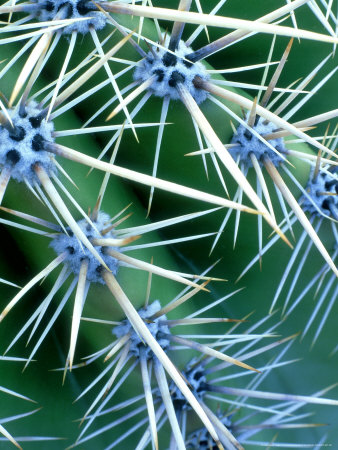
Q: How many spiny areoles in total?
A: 9